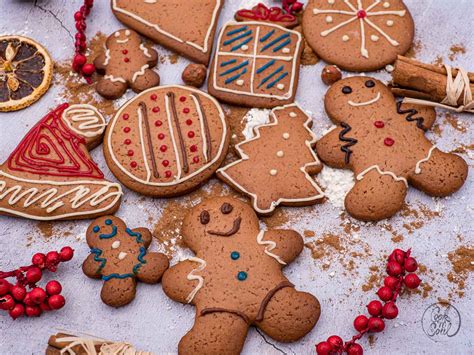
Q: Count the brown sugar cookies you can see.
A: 10